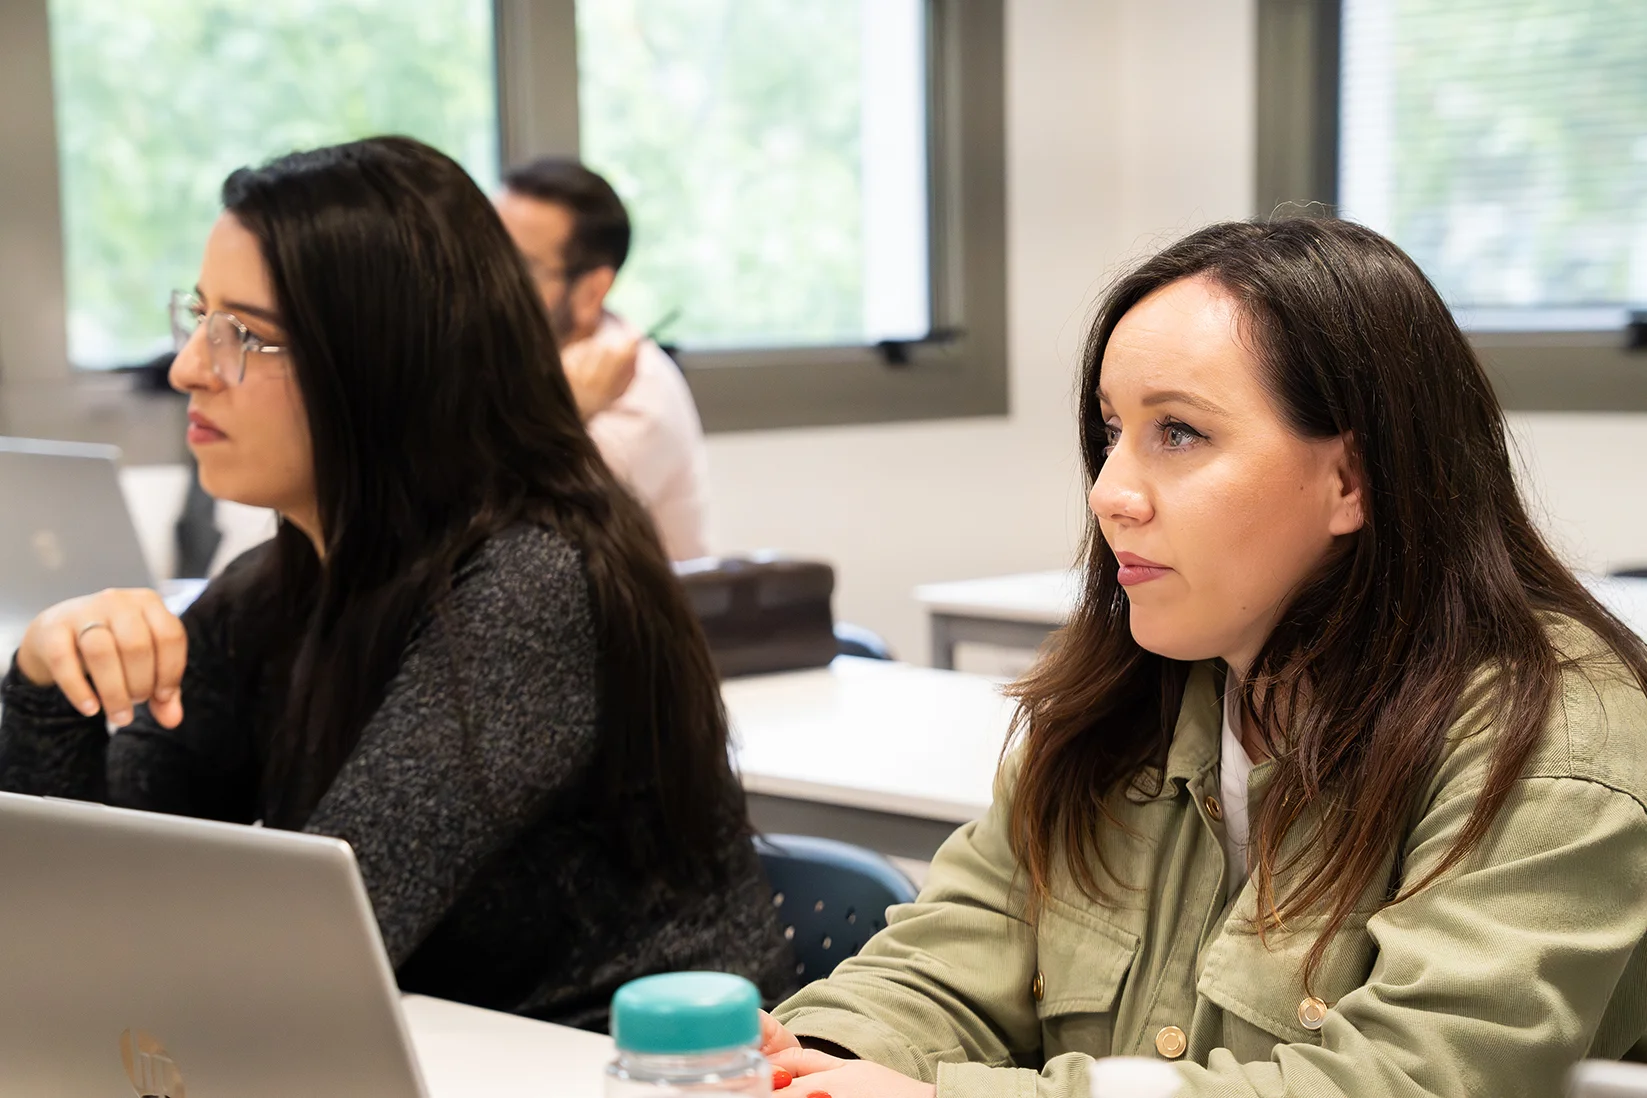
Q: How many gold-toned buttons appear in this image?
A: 4